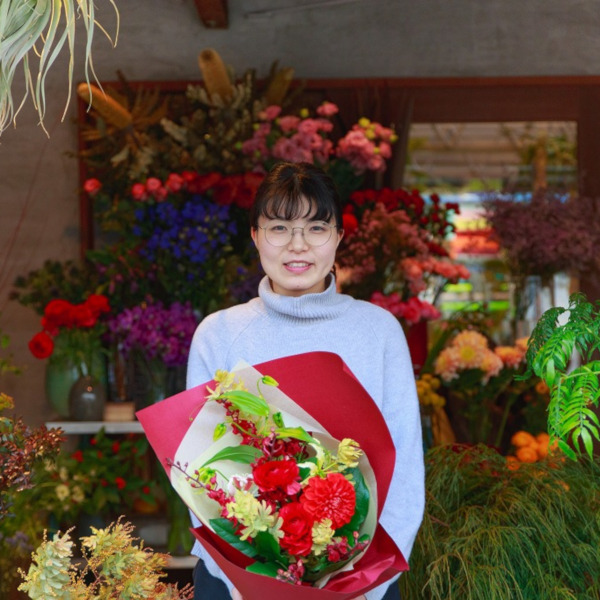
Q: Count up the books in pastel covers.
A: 0